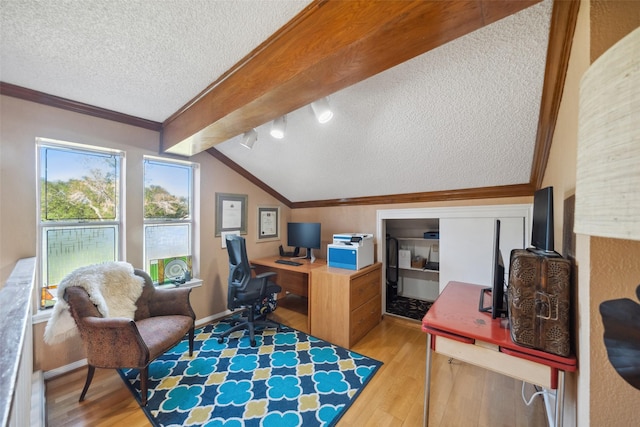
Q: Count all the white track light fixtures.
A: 3